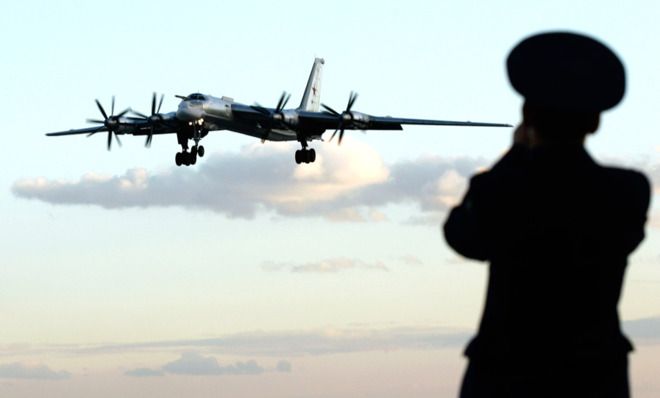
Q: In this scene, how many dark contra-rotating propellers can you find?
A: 4